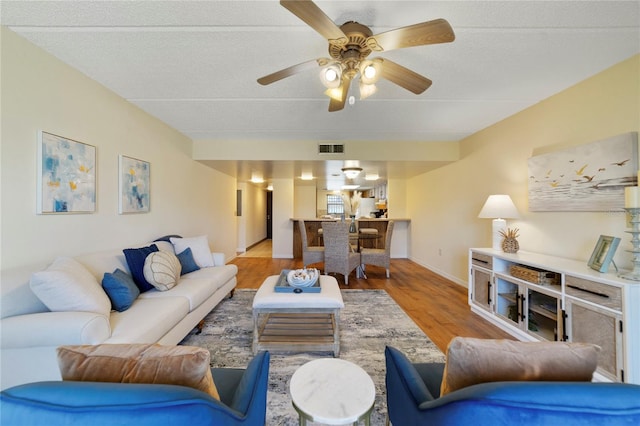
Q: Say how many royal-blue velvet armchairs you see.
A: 2